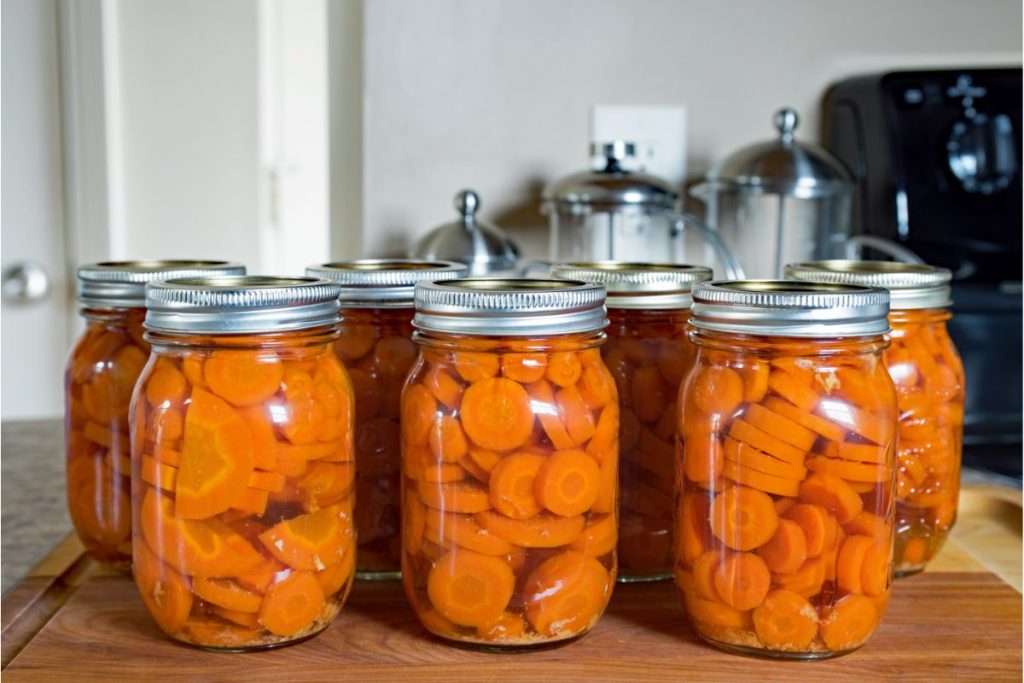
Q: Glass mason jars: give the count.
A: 7